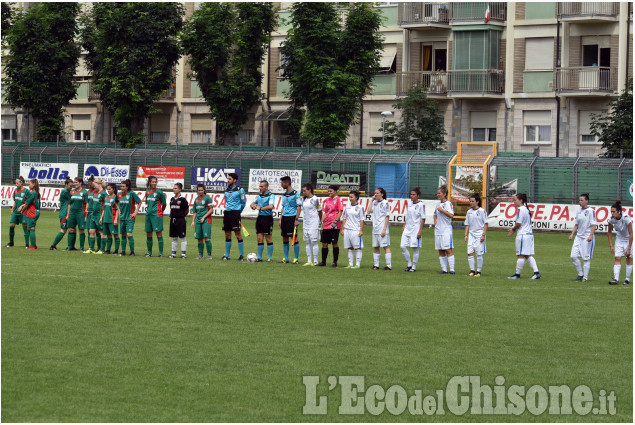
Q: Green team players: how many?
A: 10